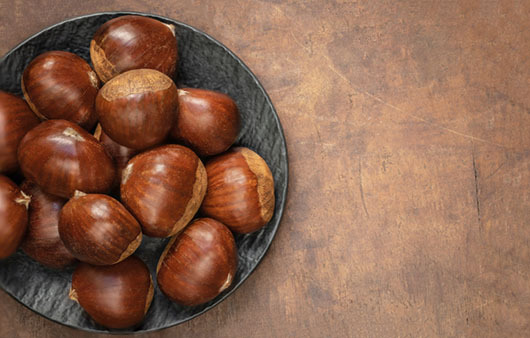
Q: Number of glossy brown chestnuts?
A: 14